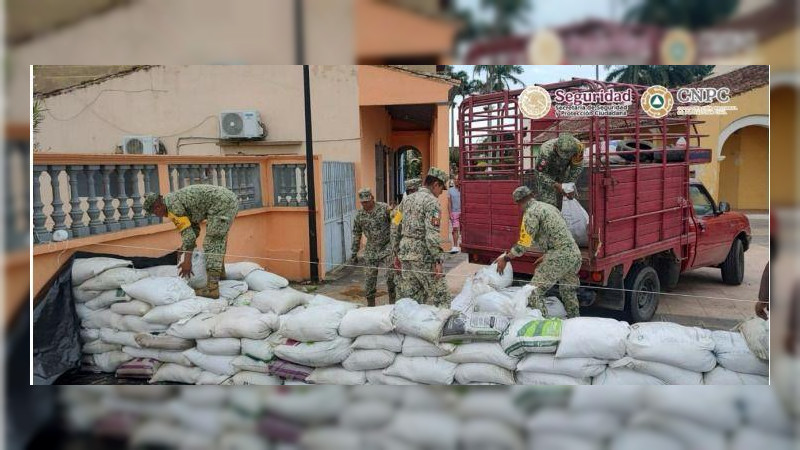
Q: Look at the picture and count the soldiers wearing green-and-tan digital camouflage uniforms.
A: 6